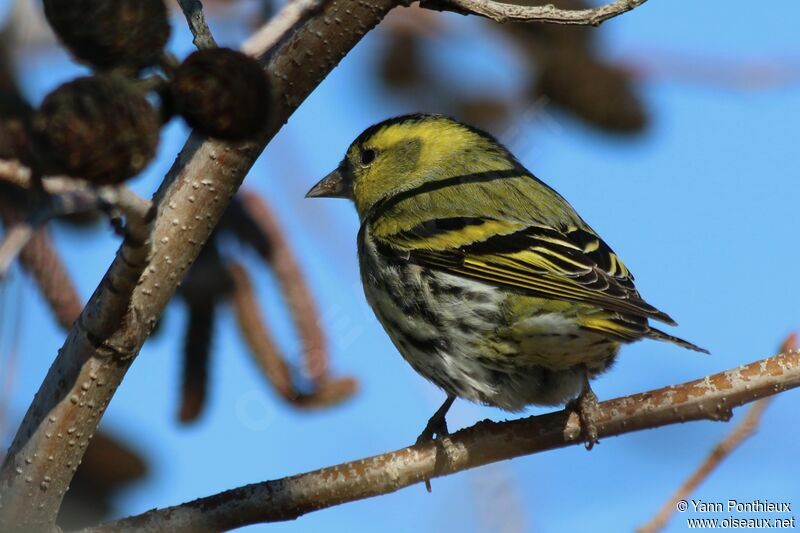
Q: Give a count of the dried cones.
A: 3